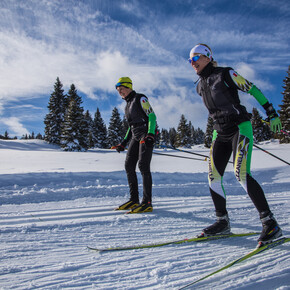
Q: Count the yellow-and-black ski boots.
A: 2